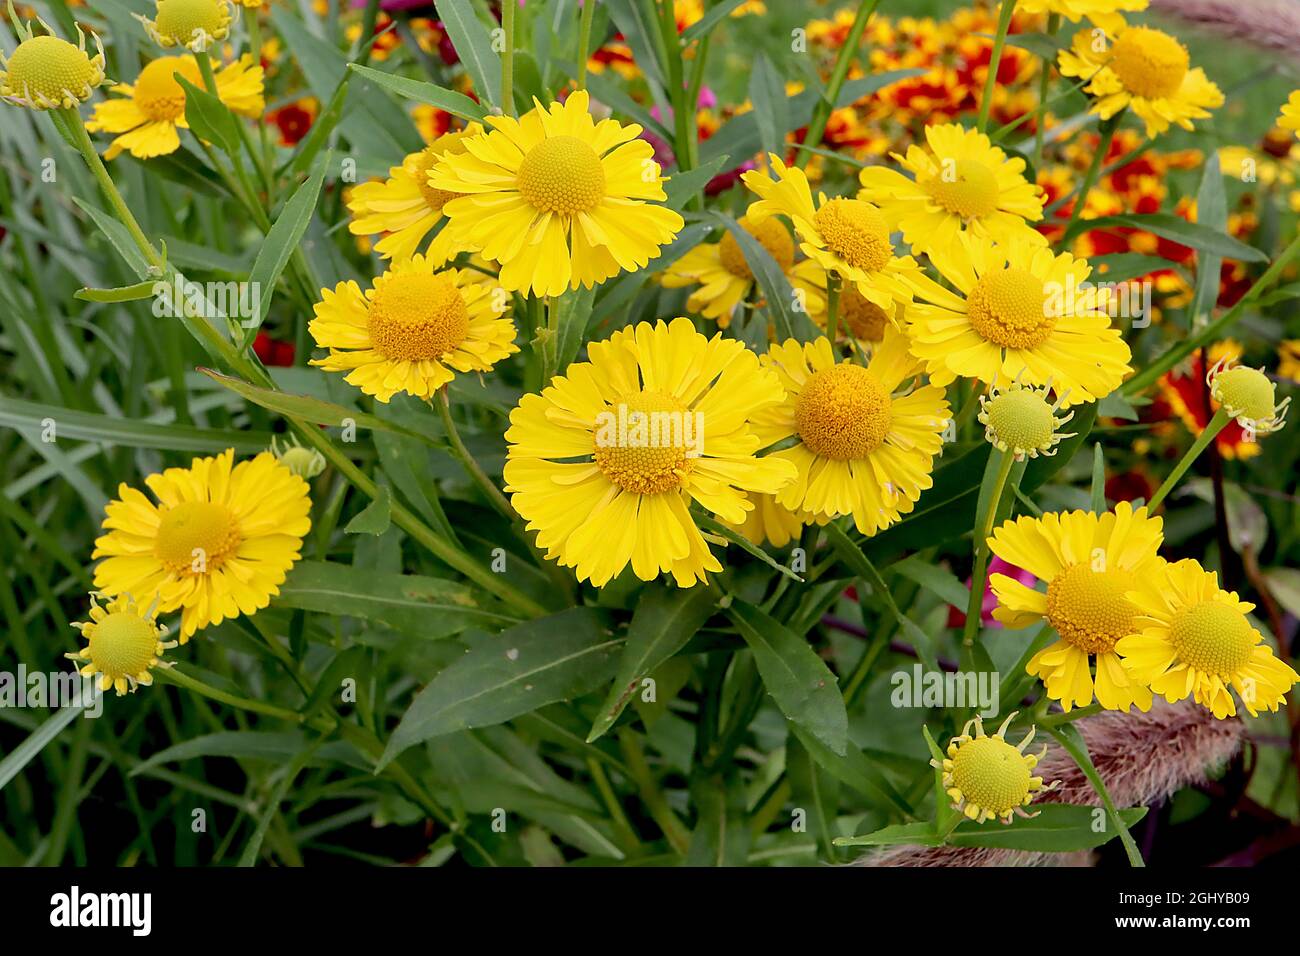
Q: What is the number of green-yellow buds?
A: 7